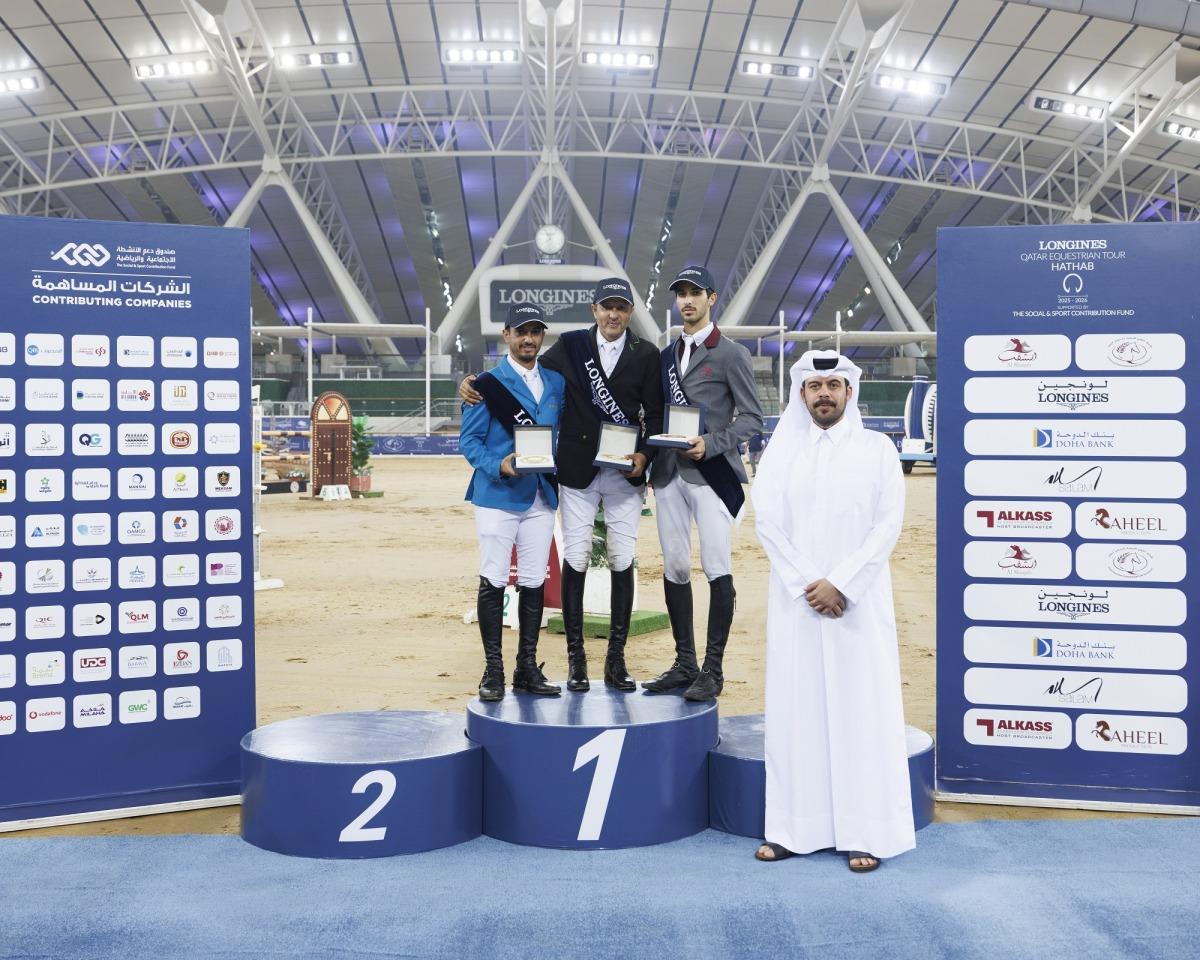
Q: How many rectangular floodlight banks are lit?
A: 9